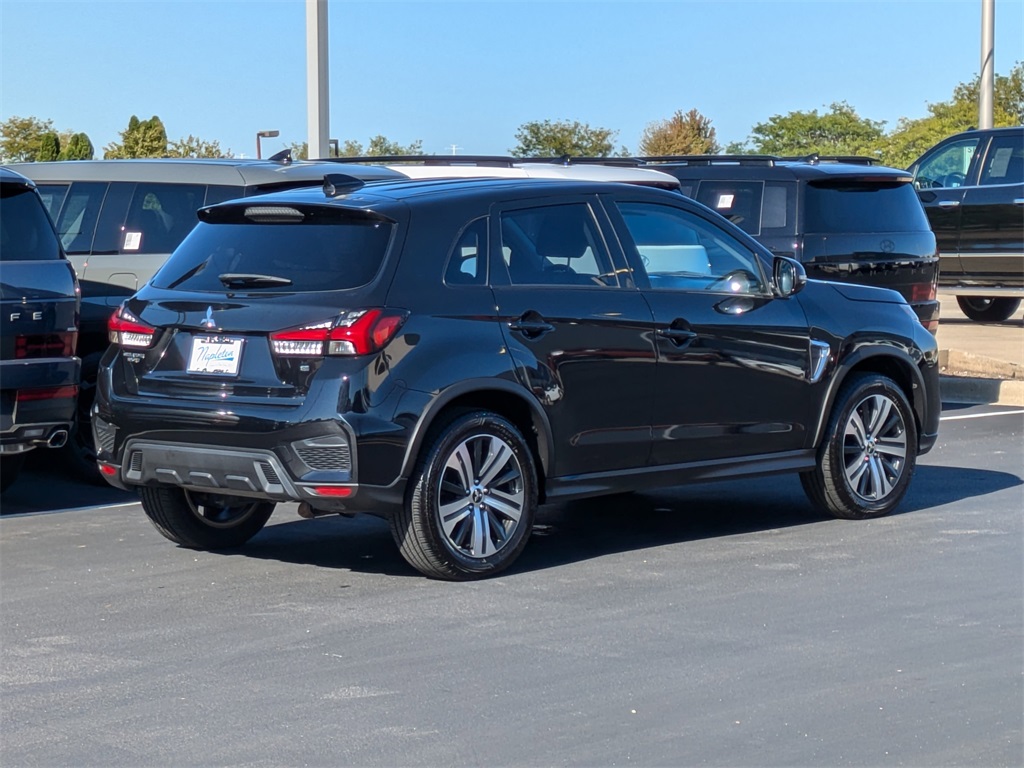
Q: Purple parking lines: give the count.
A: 0